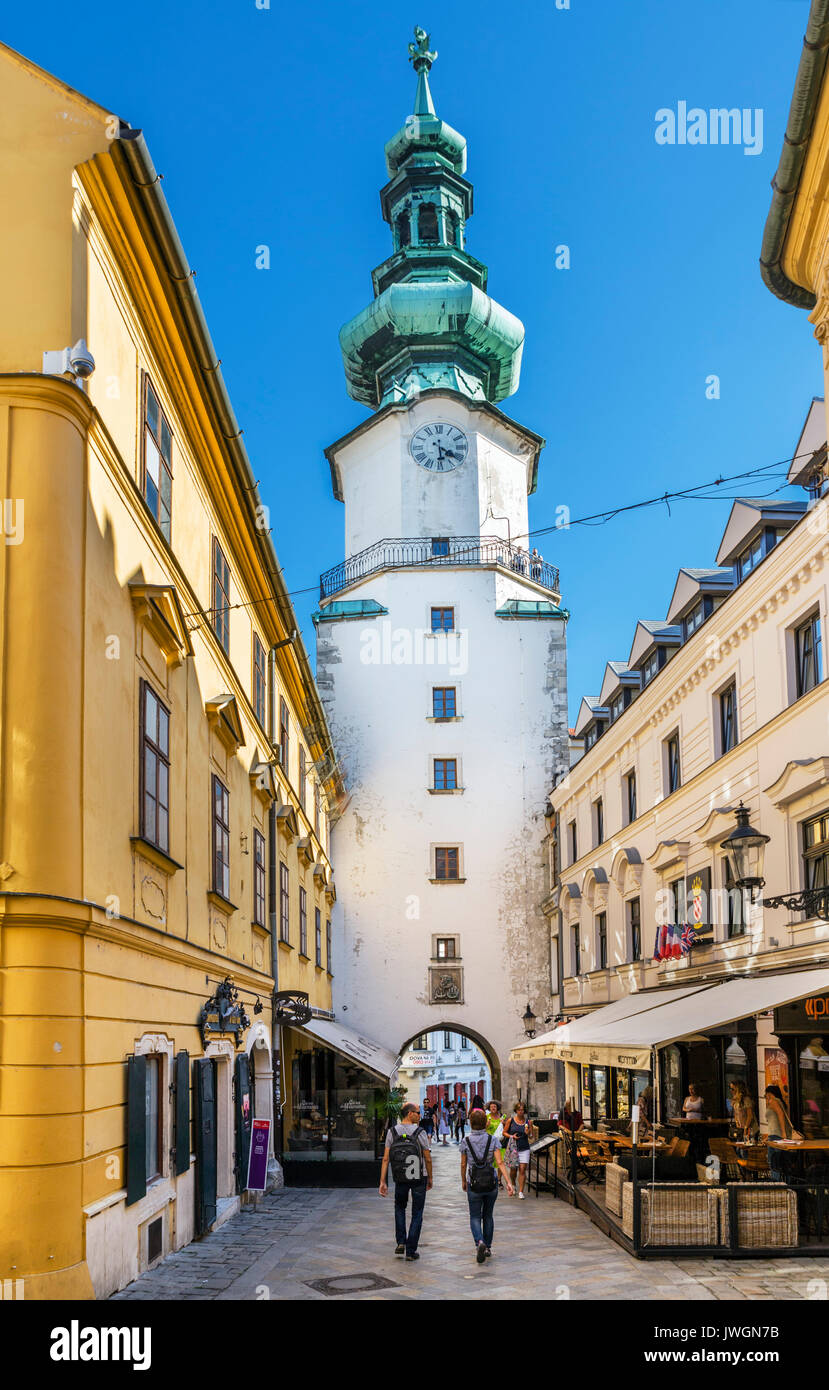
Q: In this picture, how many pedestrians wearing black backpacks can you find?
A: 2